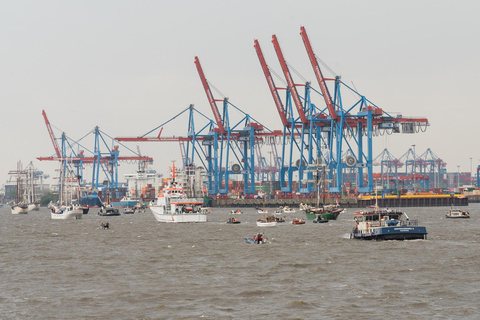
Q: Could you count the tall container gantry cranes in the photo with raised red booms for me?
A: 5